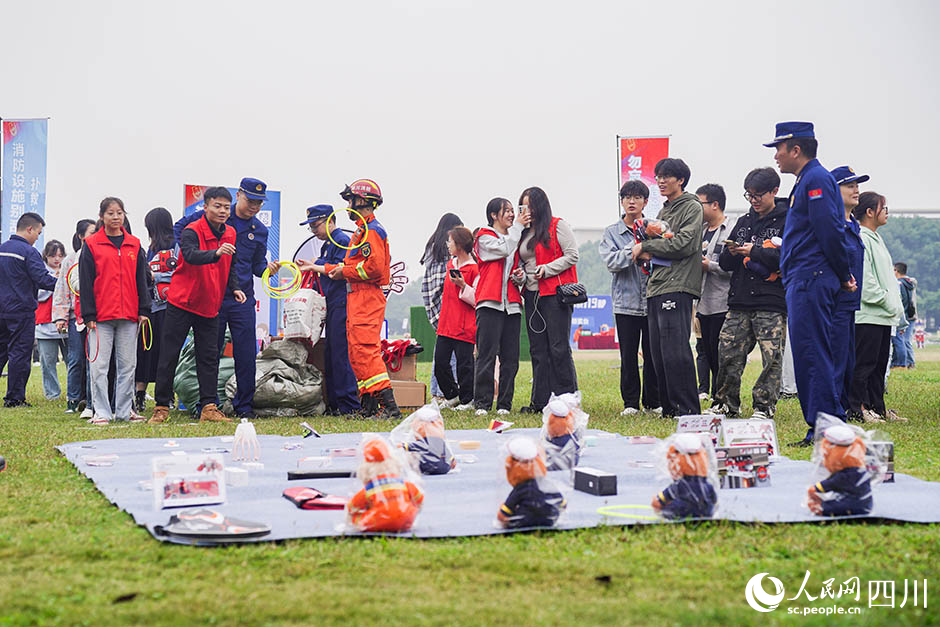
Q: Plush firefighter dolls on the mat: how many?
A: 6